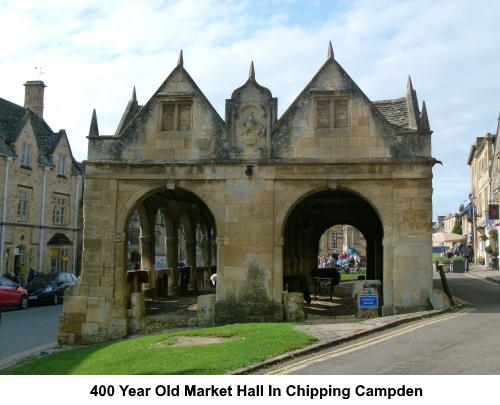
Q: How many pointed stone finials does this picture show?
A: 7